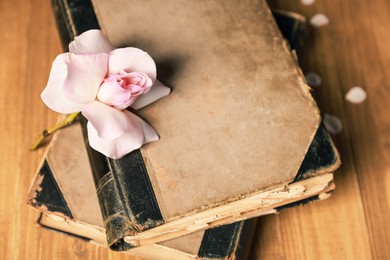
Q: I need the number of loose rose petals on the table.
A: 5